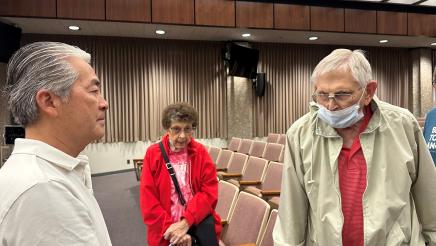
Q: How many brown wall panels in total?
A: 11